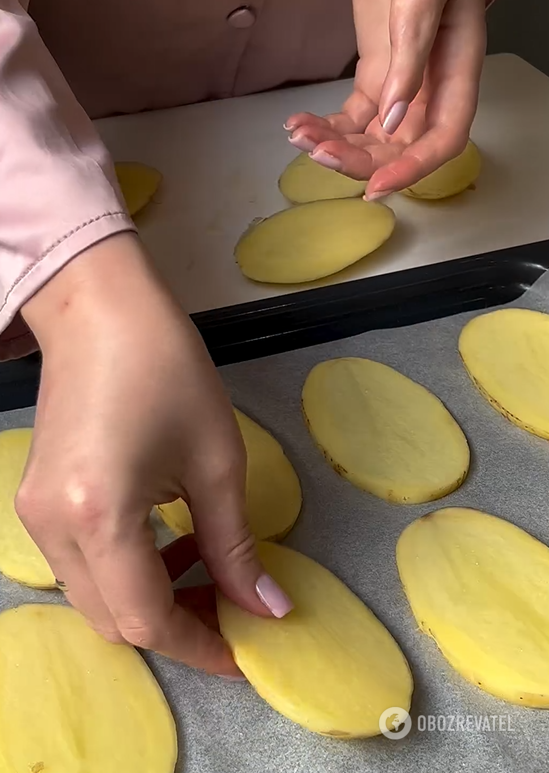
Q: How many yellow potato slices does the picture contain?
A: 11